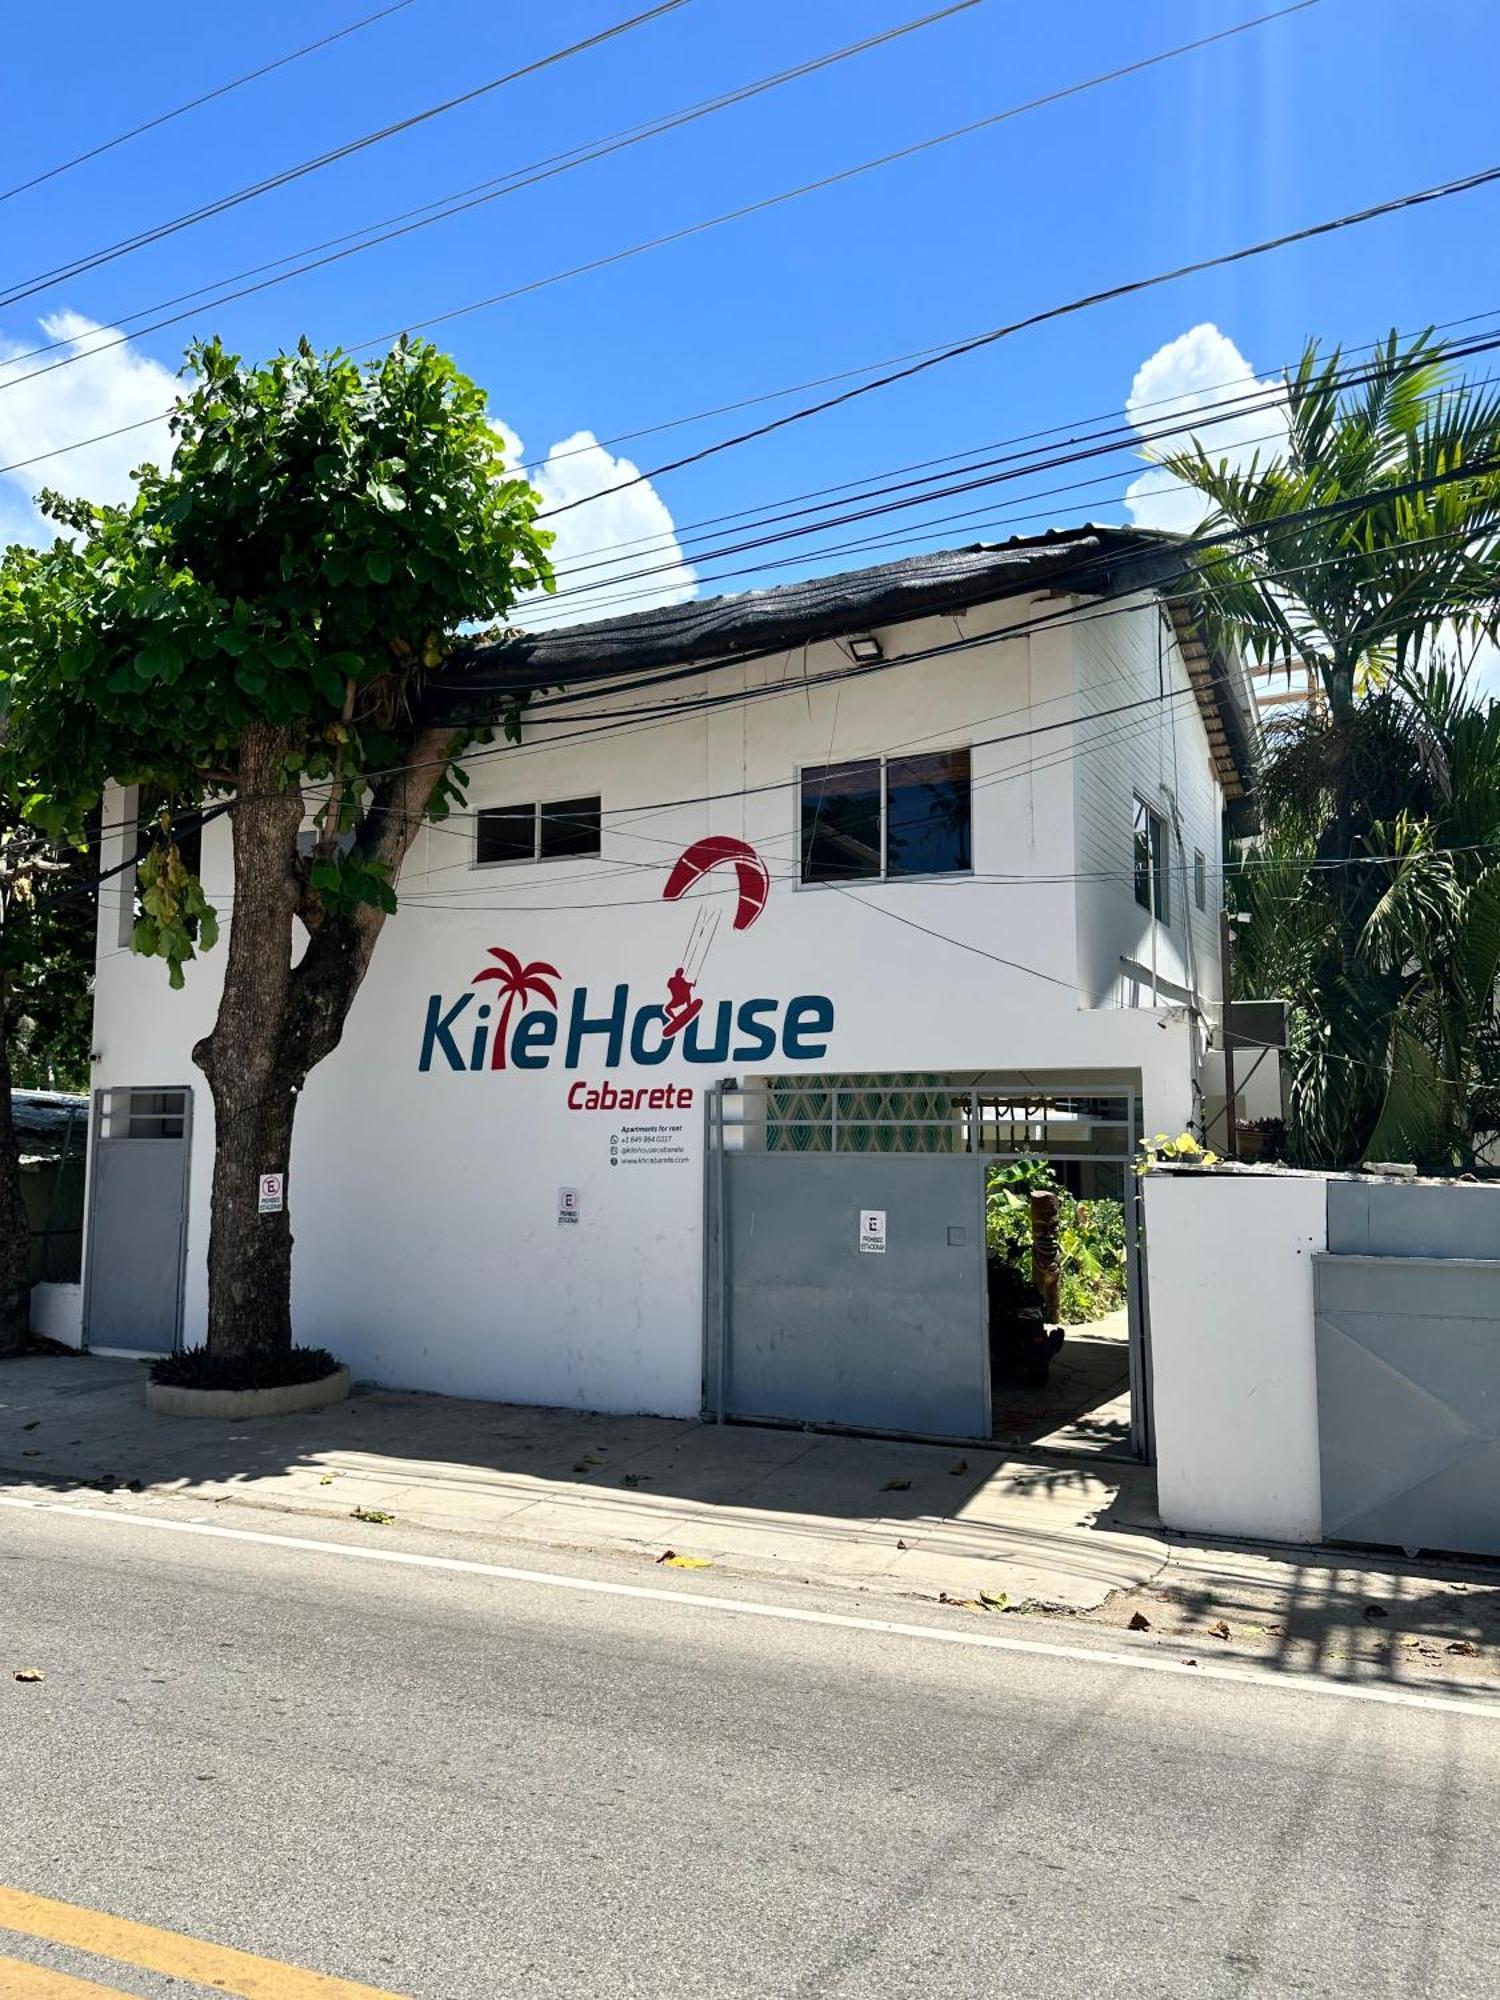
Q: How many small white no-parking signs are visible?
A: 3